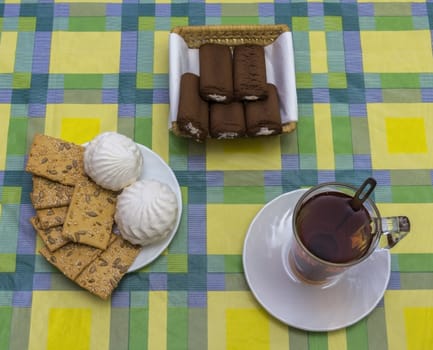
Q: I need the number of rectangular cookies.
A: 7